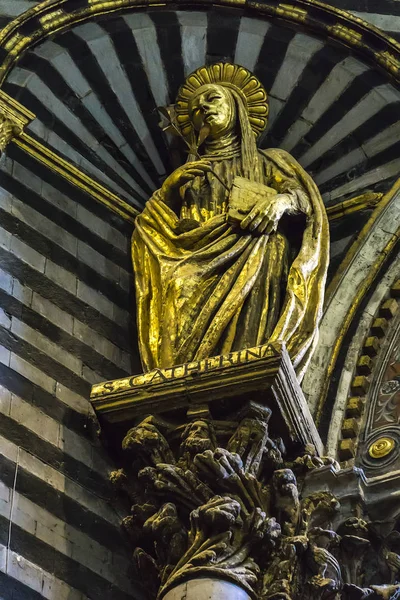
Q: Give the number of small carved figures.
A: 1